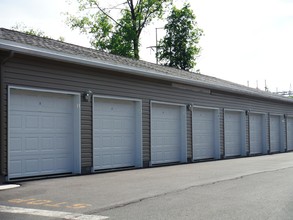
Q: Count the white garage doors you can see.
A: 8